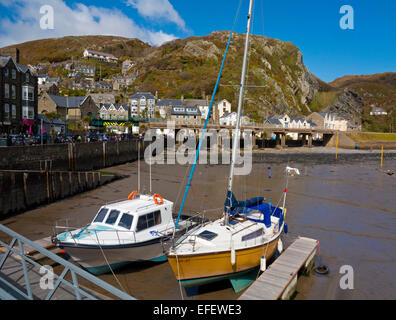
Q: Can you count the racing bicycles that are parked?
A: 0